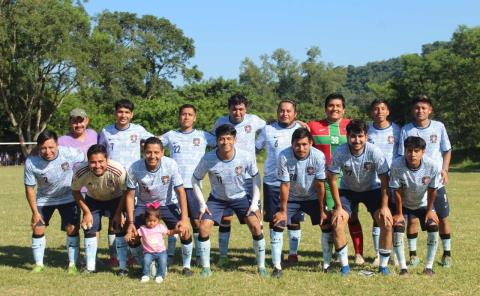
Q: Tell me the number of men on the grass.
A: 15